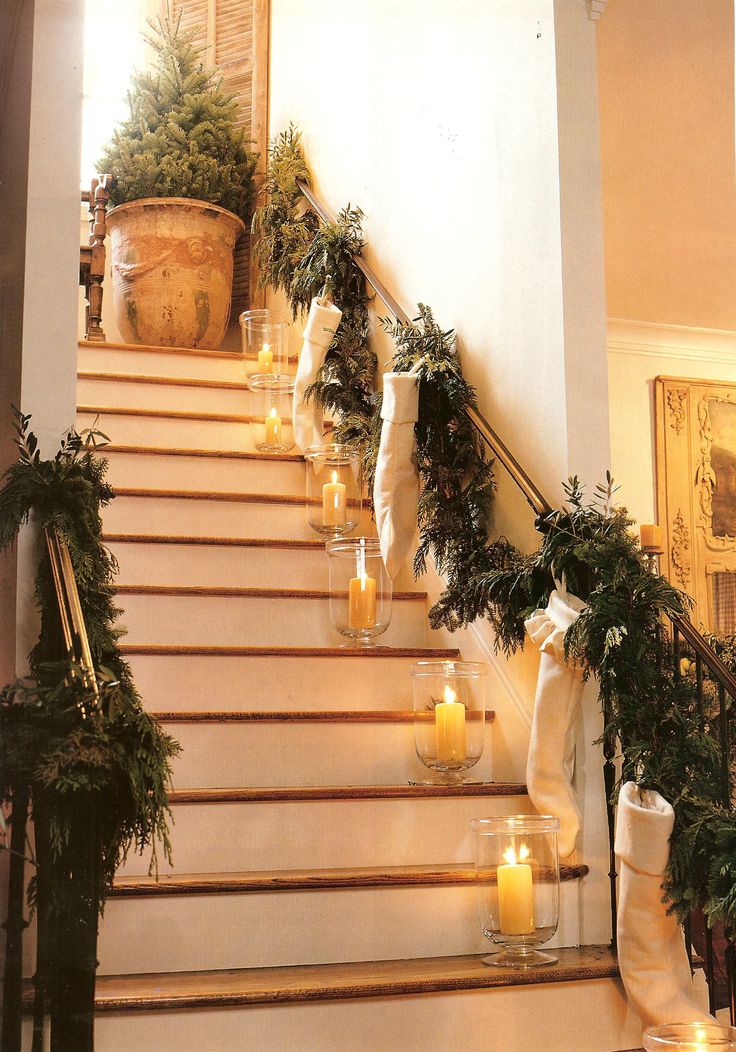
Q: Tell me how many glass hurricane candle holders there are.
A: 7